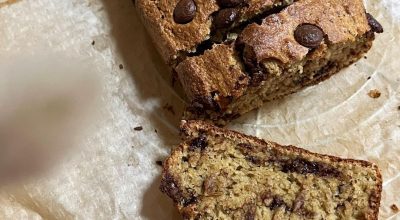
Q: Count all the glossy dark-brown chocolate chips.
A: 5